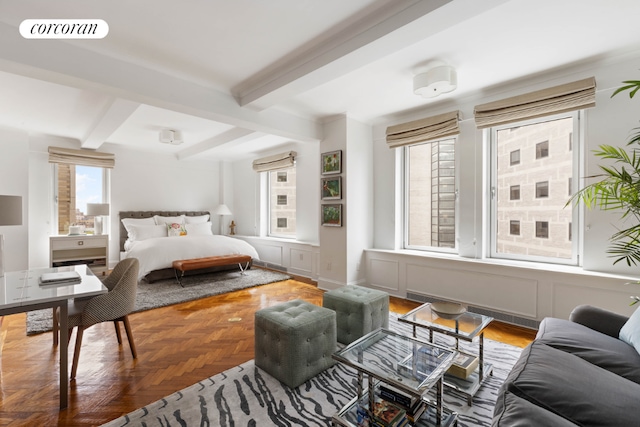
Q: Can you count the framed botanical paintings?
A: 3